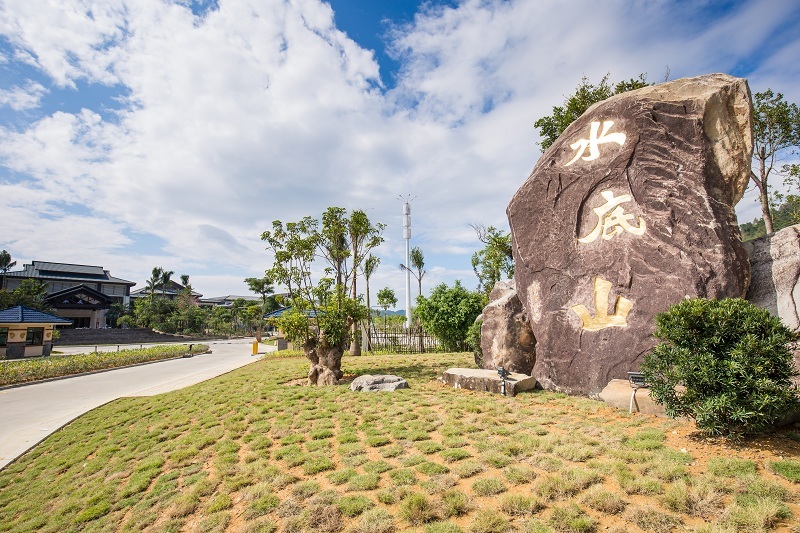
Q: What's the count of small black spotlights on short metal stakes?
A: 2